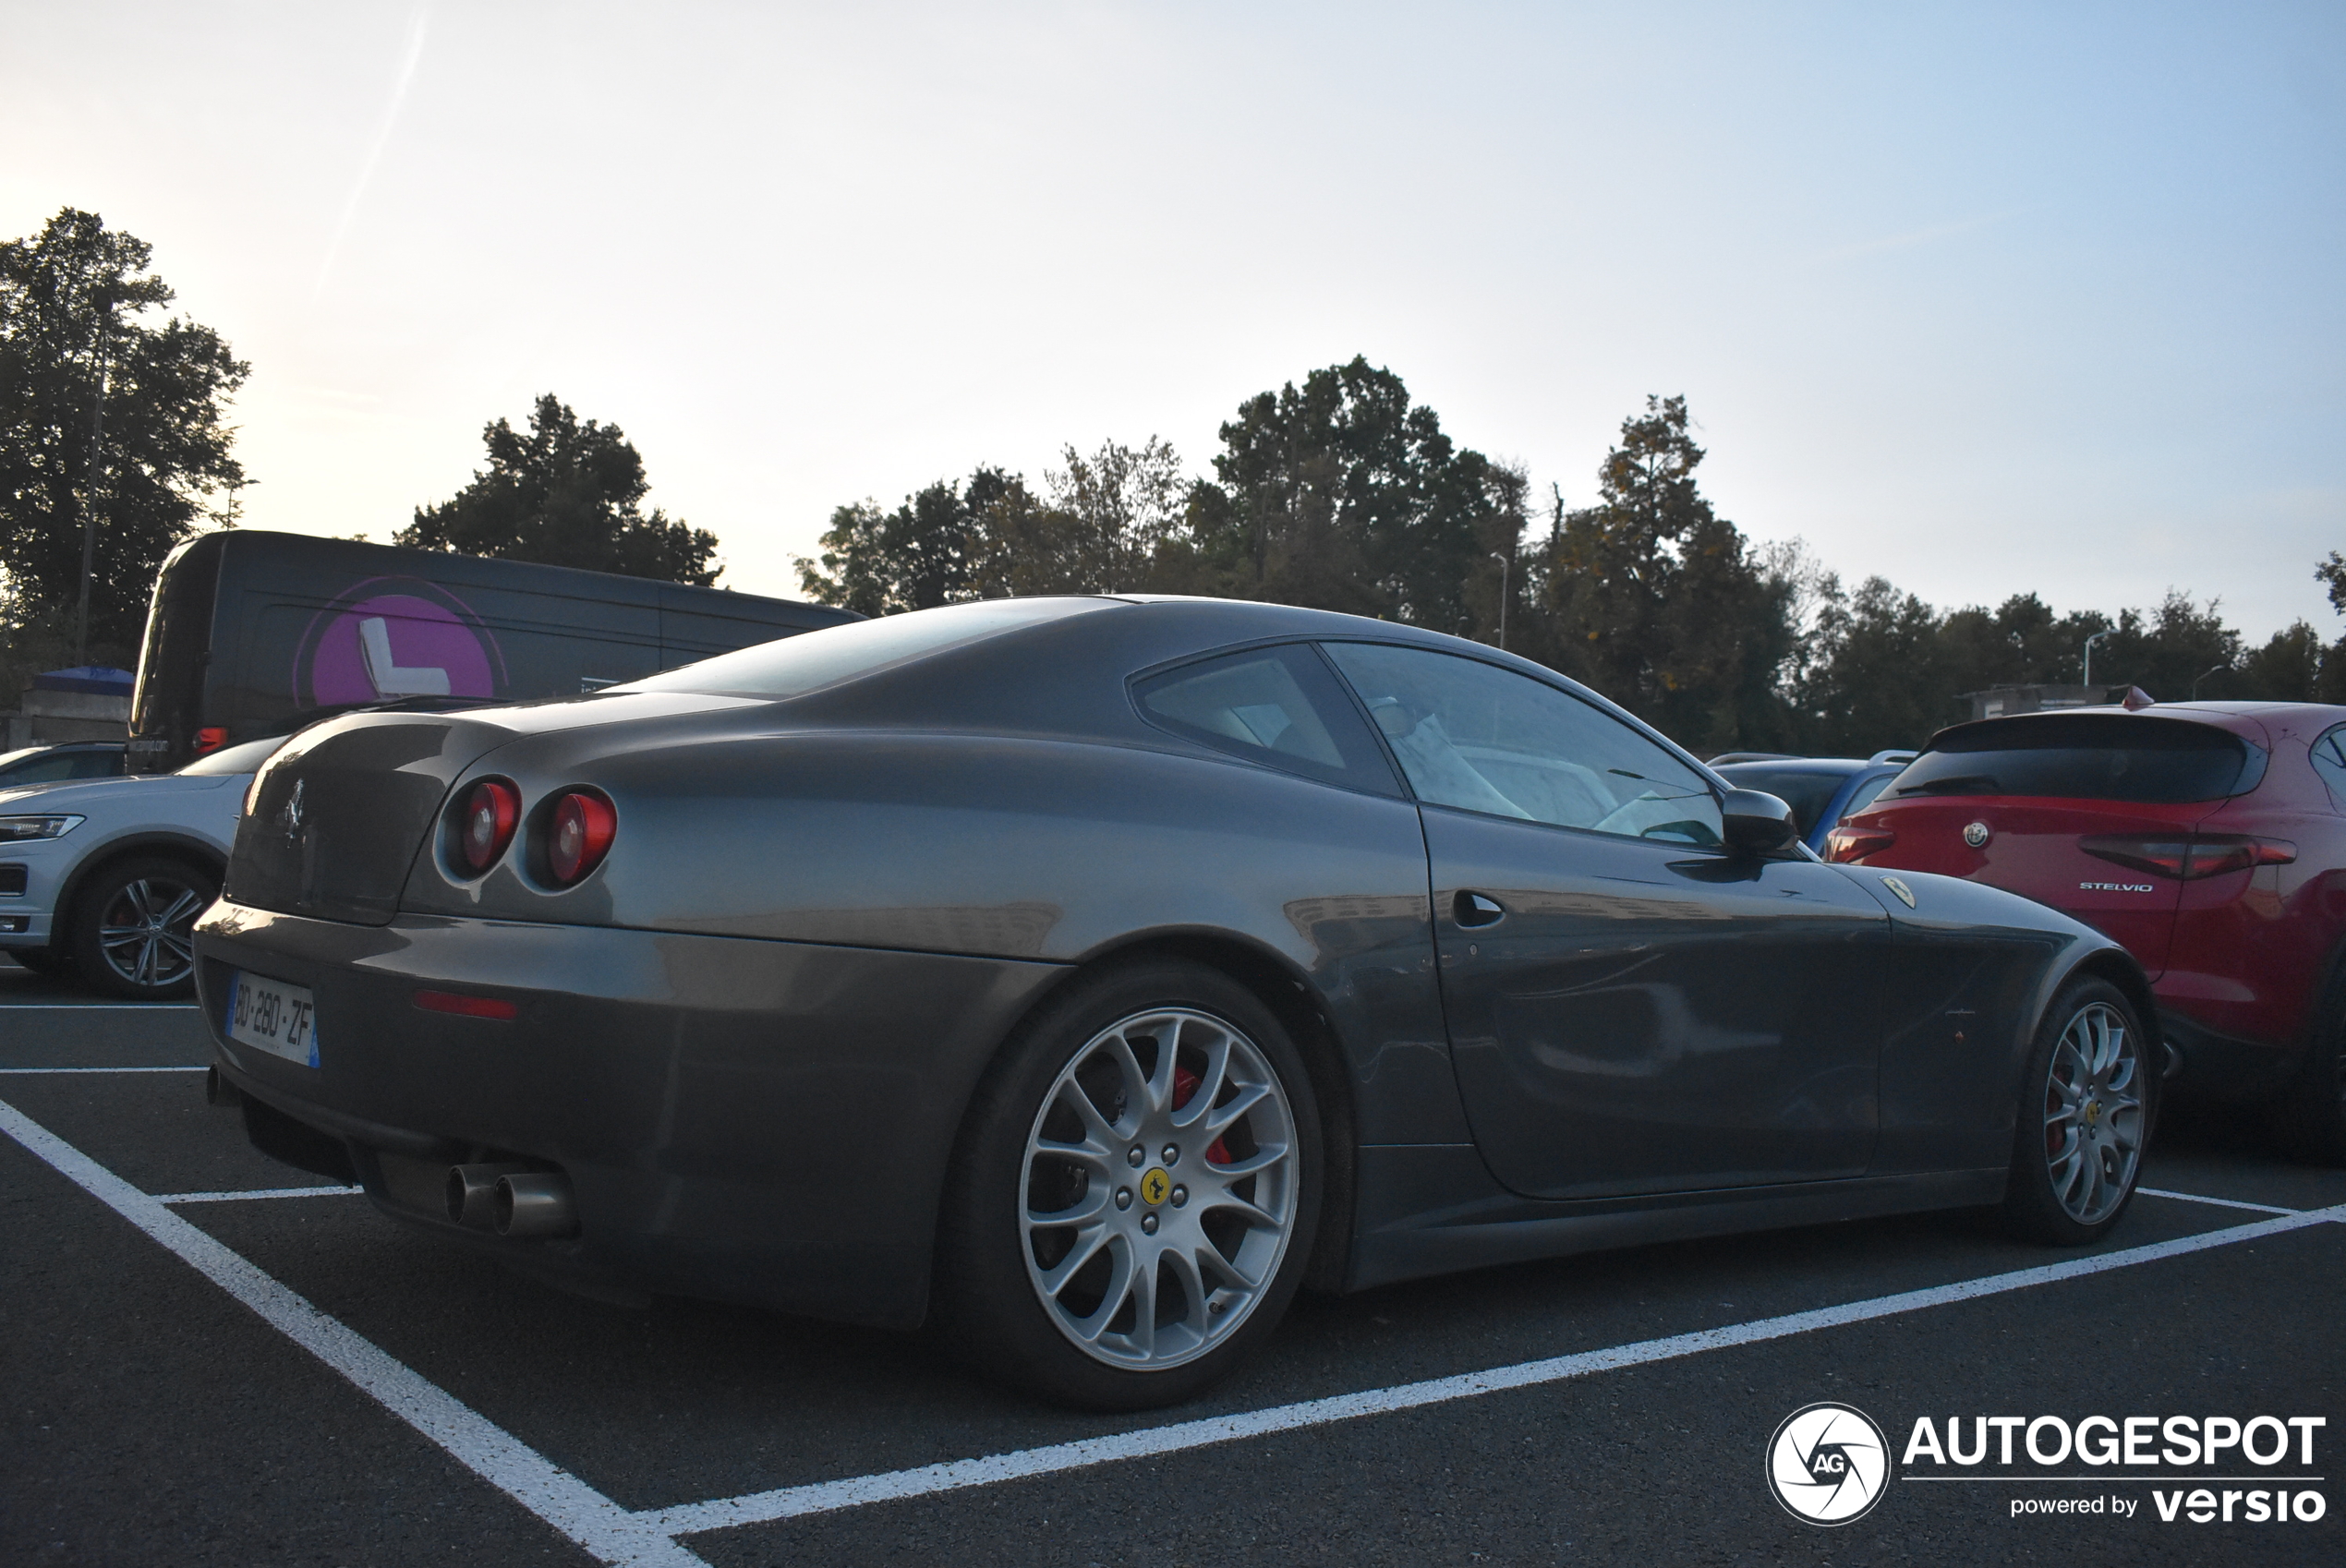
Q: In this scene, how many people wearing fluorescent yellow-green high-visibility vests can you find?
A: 0